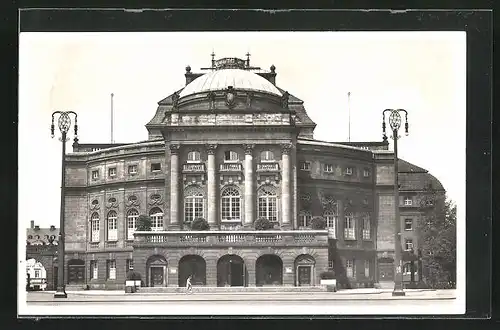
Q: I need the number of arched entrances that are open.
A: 3